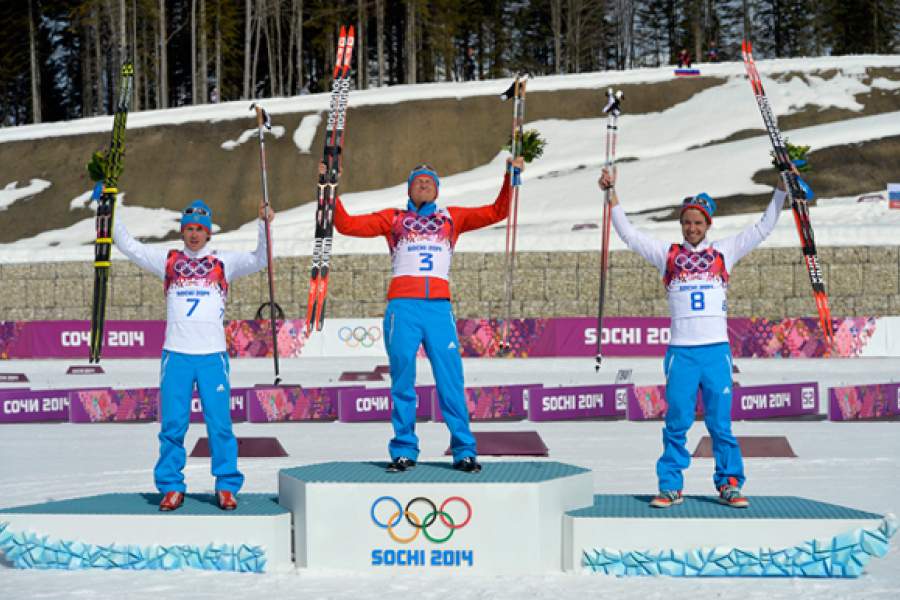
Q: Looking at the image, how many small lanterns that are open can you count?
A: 0